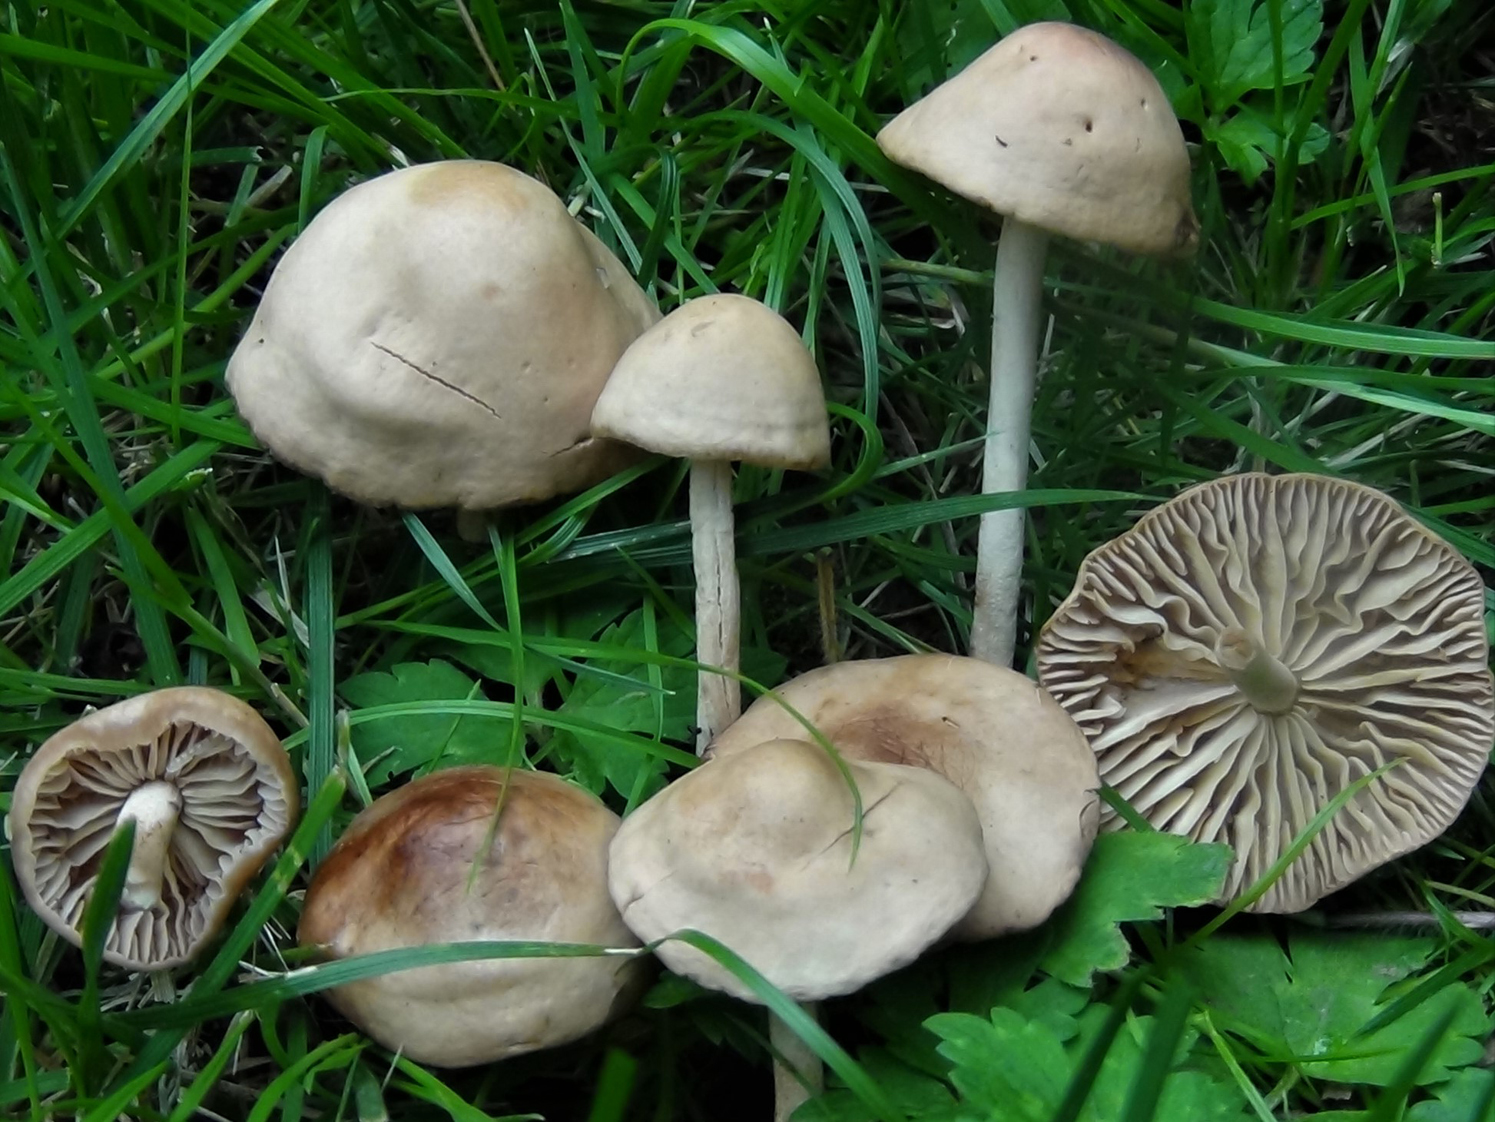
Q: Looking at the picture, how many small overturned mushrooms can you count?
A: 1